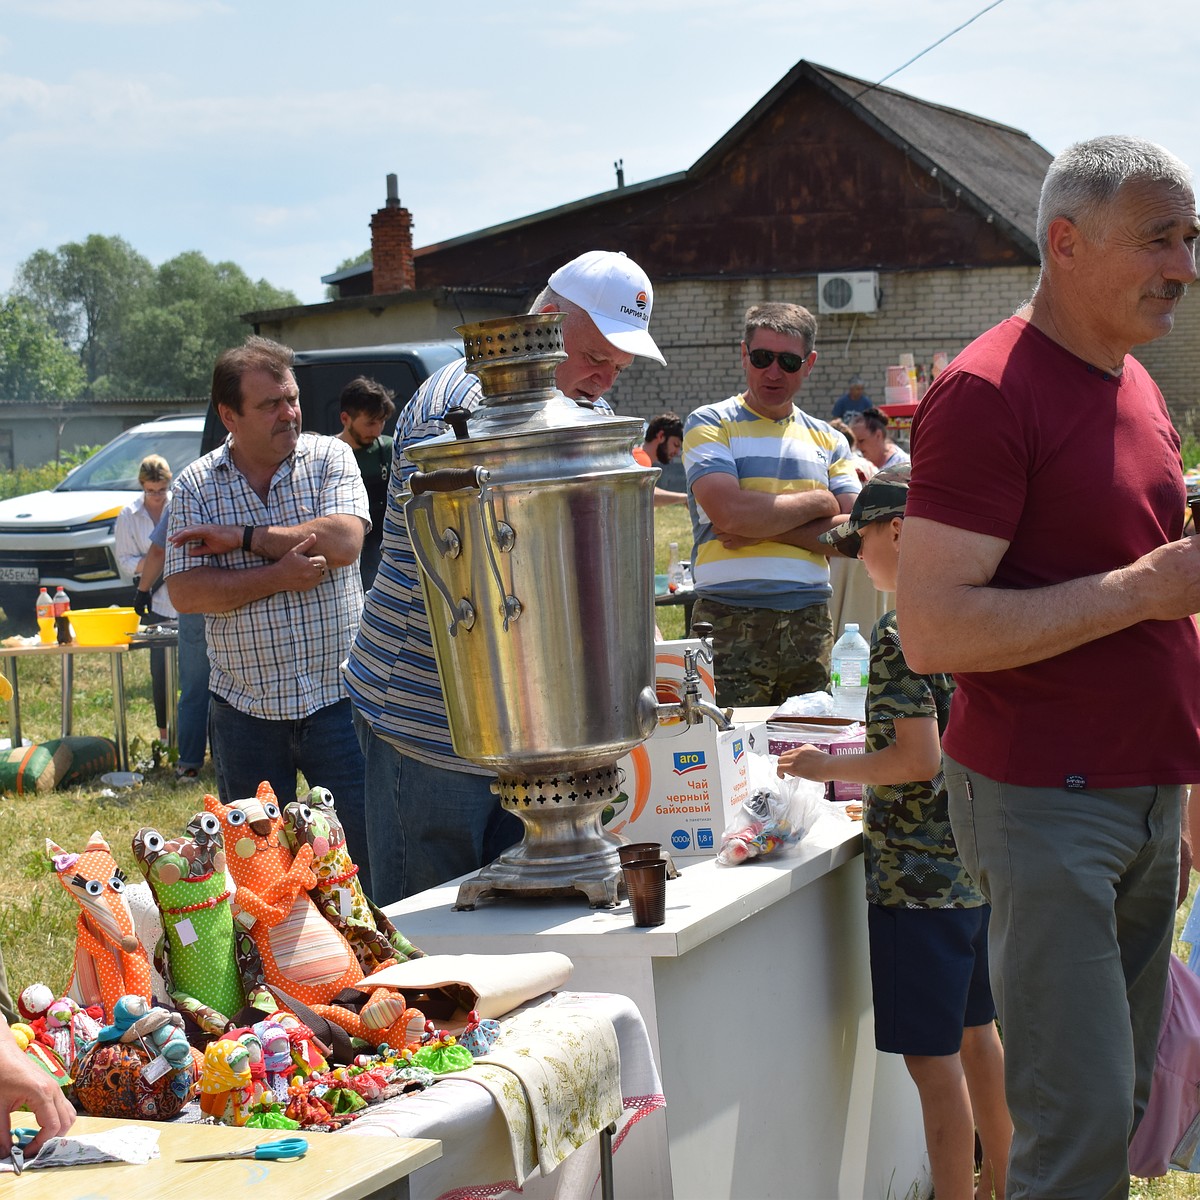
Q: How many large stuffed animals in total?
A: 4